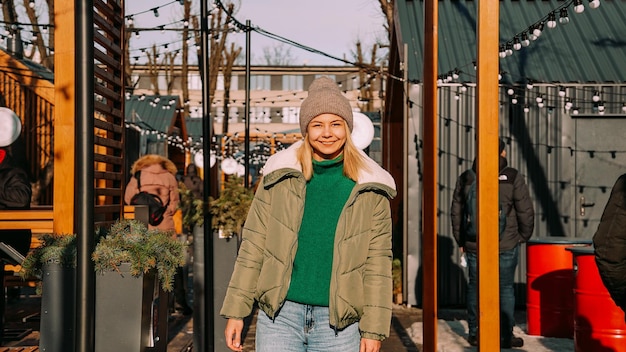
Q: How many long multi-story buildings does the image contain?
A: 1